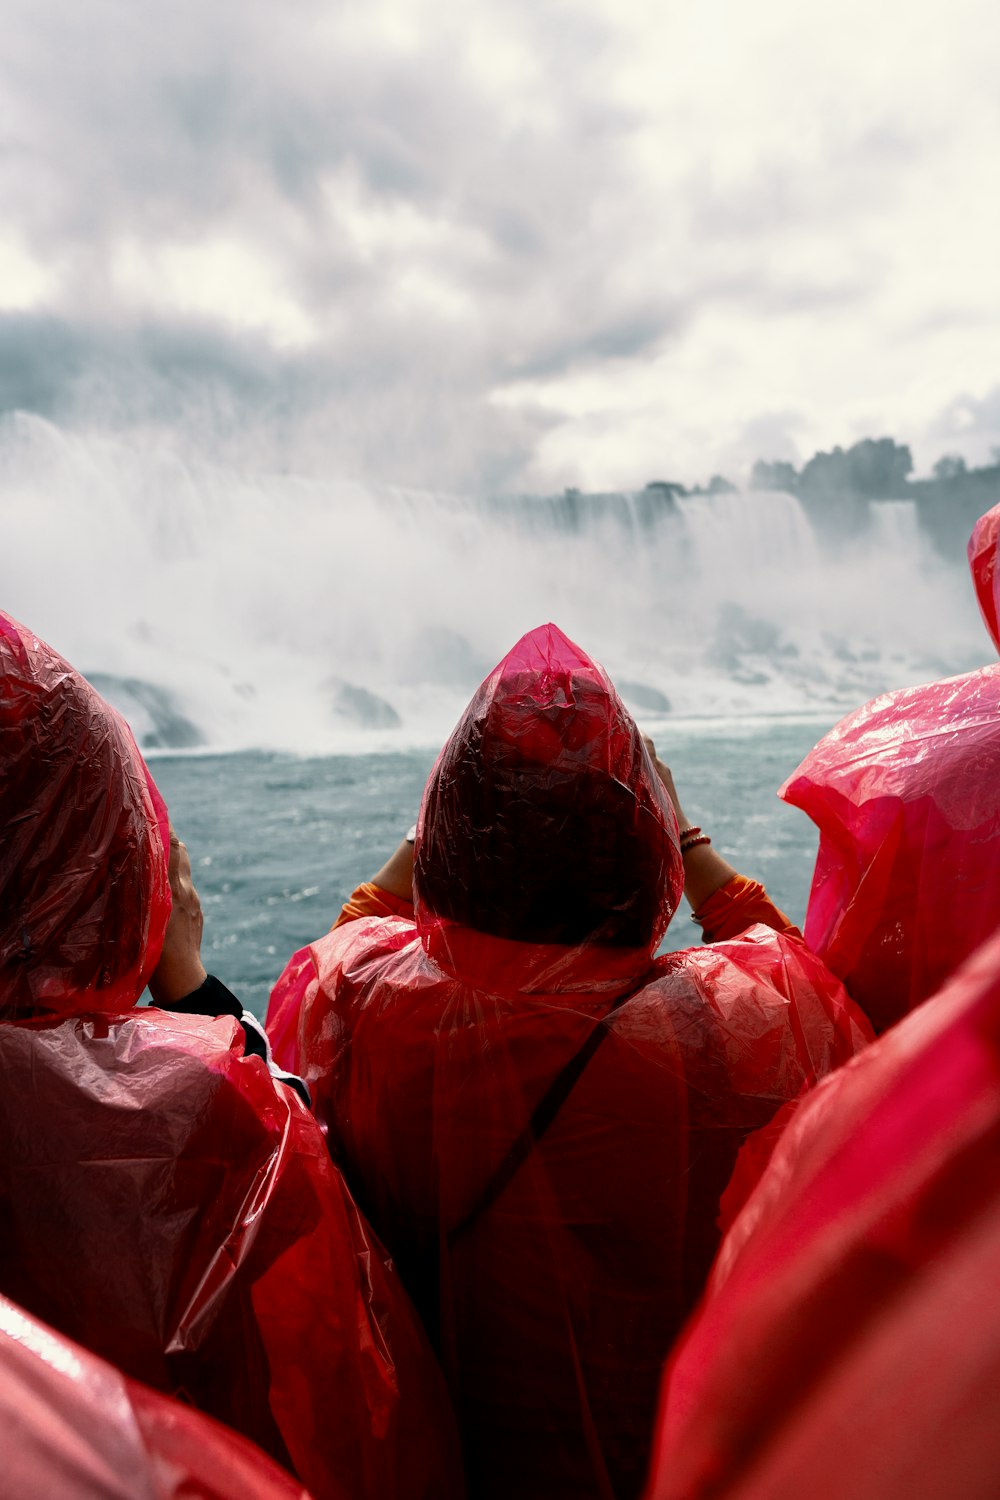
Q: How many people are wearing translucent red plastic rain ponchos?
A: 5